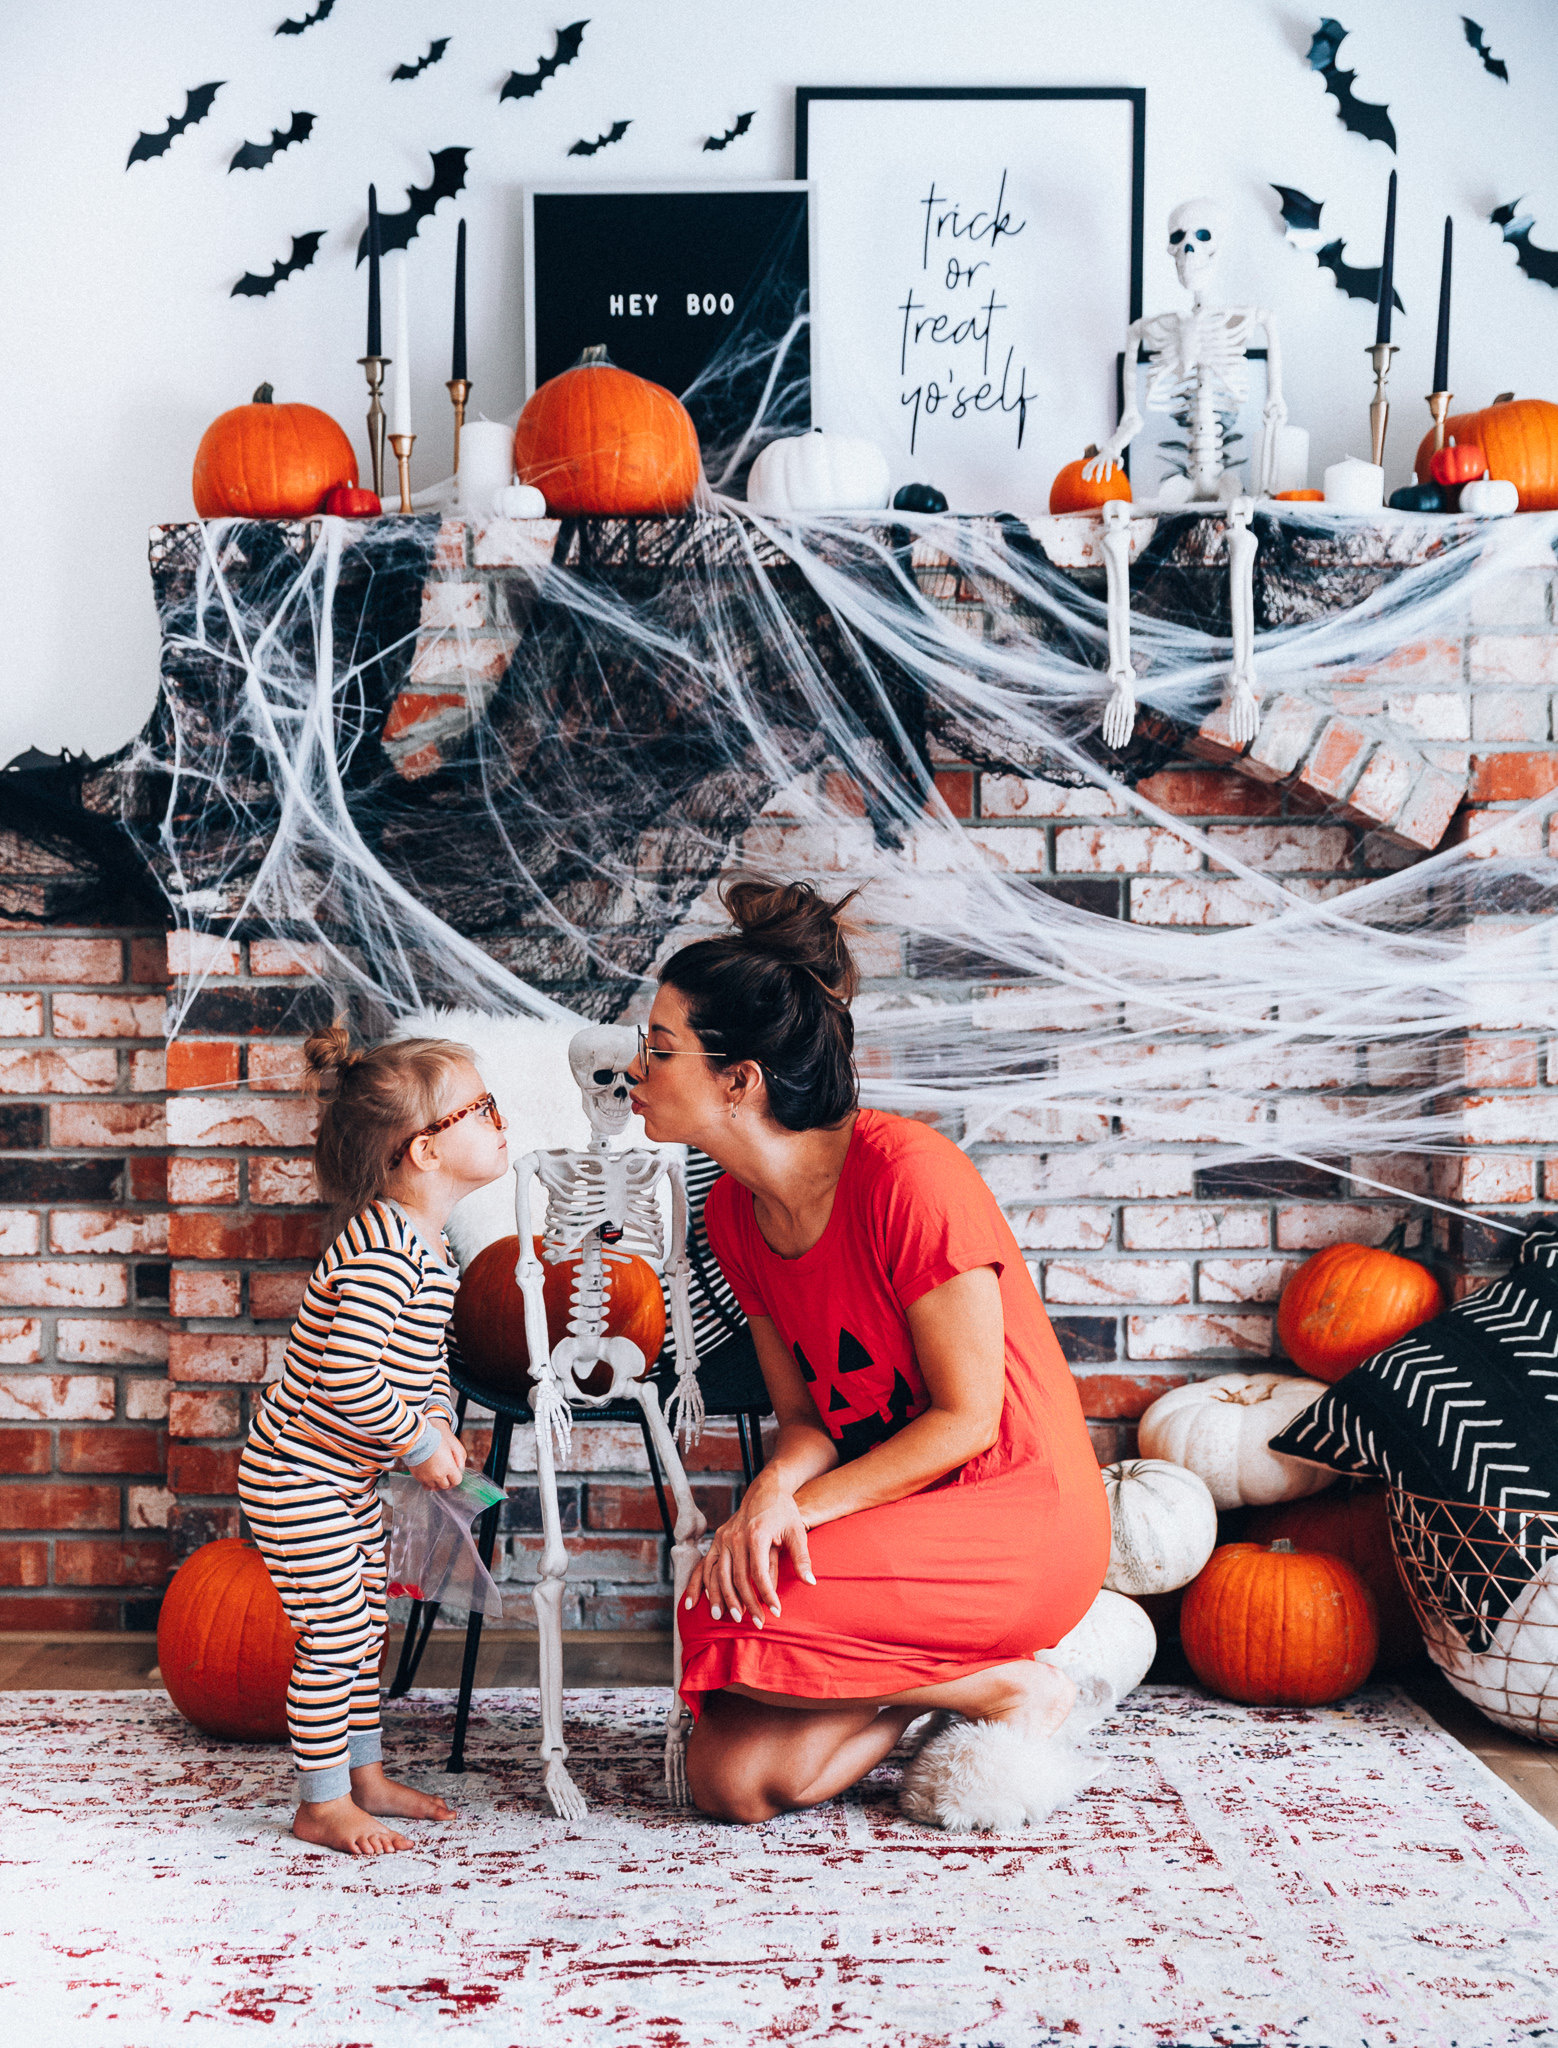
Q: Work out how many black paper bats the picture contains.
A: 13